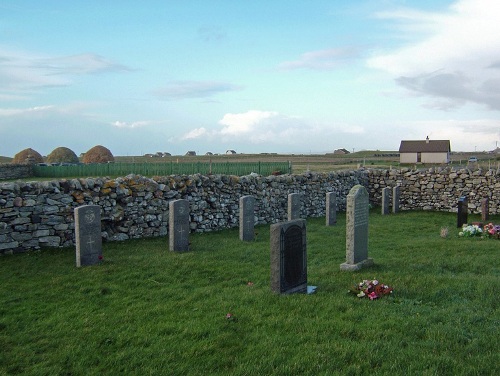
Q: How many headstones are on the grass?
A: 11